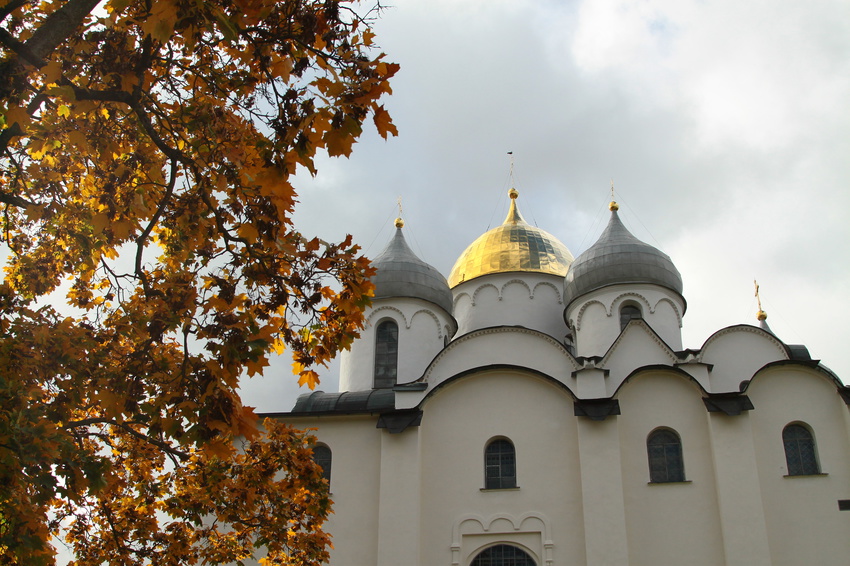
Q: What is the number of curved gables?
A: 5